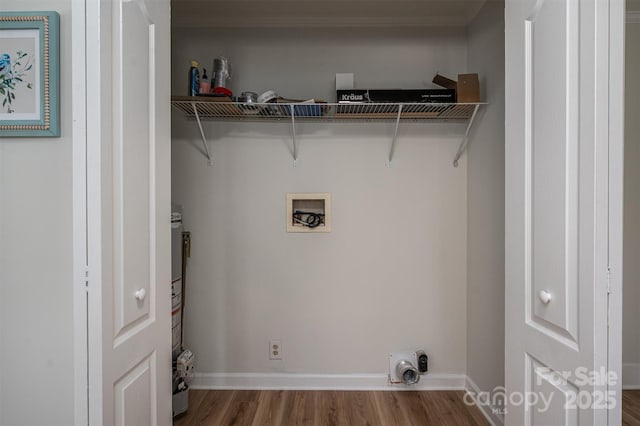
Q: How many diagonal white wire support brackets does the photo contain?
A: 4